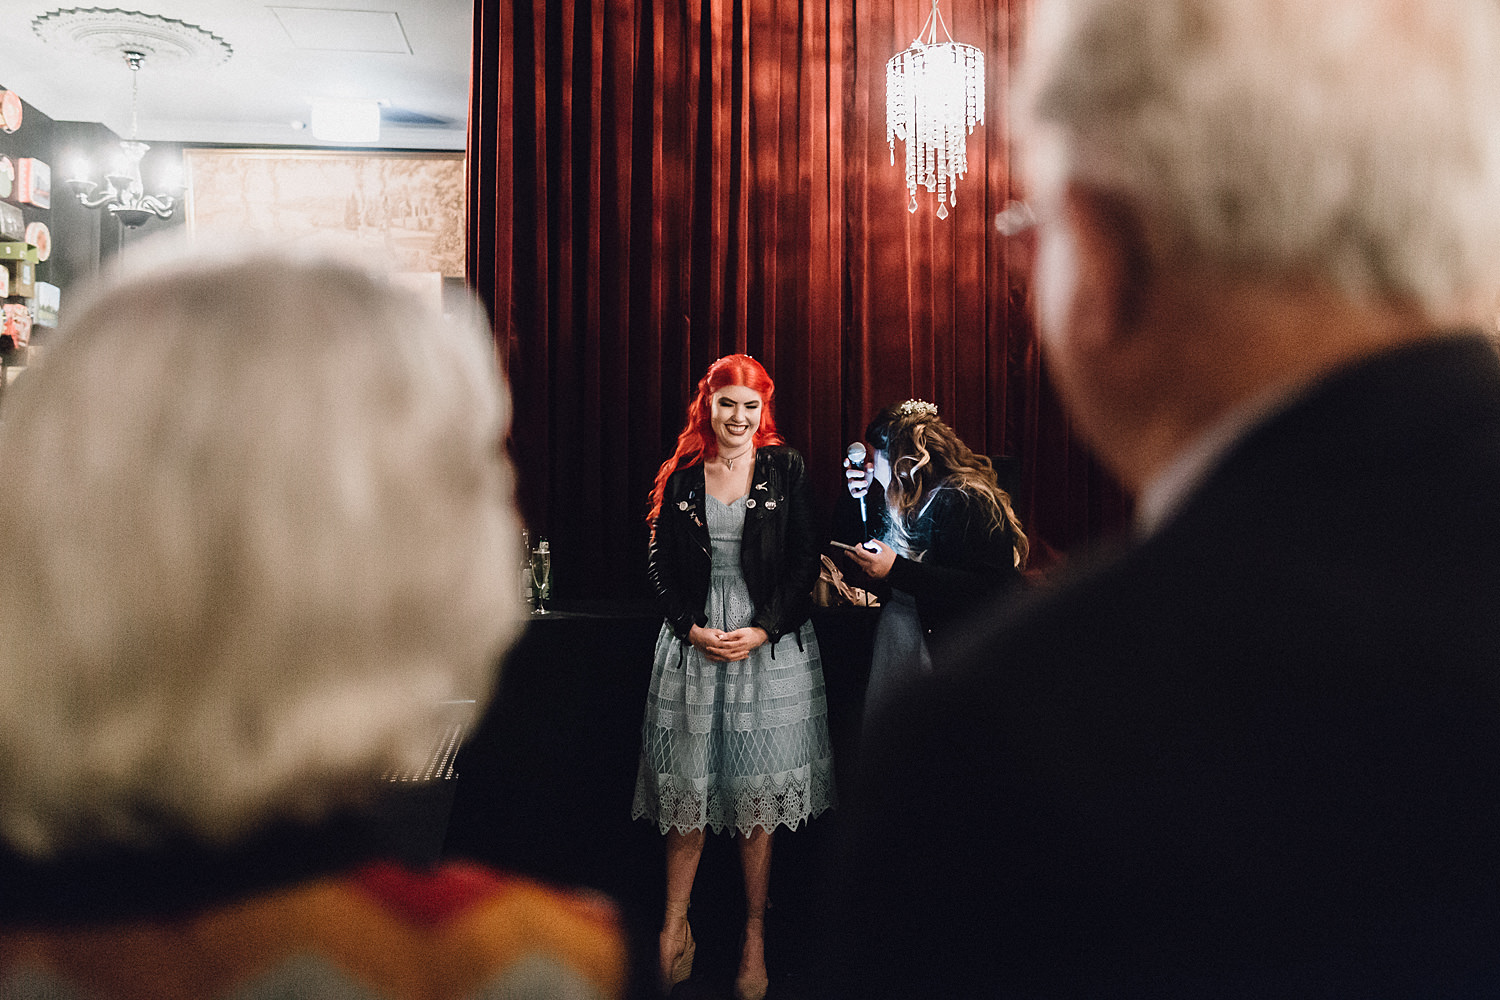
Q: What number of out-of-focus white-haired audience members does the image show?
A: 2